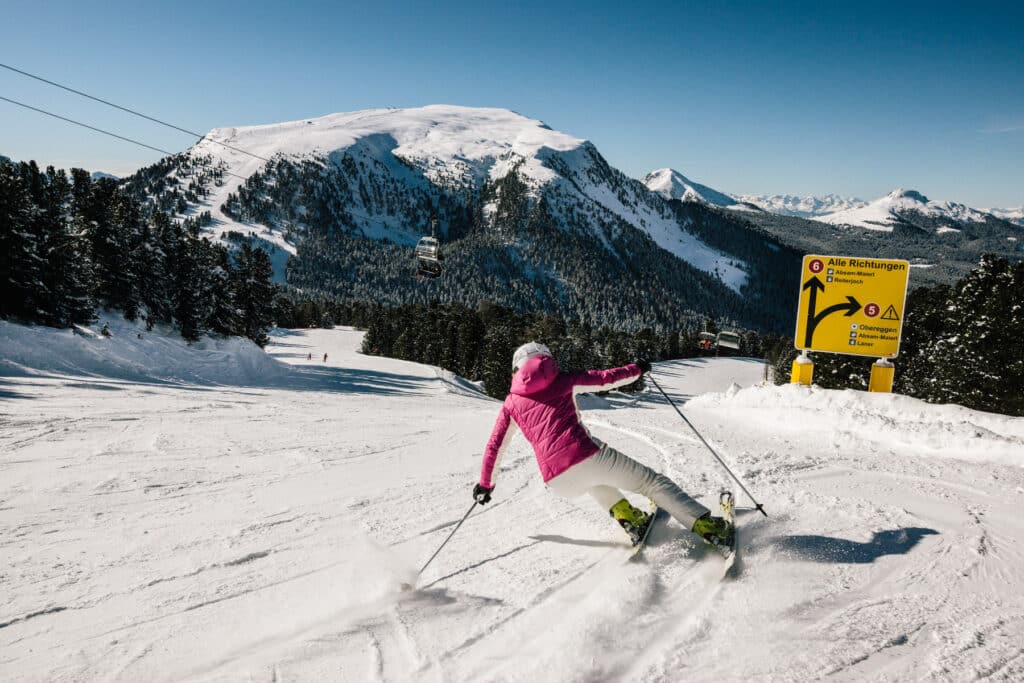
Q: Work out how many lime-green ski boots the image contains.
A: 2